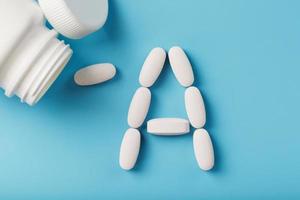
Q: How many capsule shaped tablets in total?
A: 8